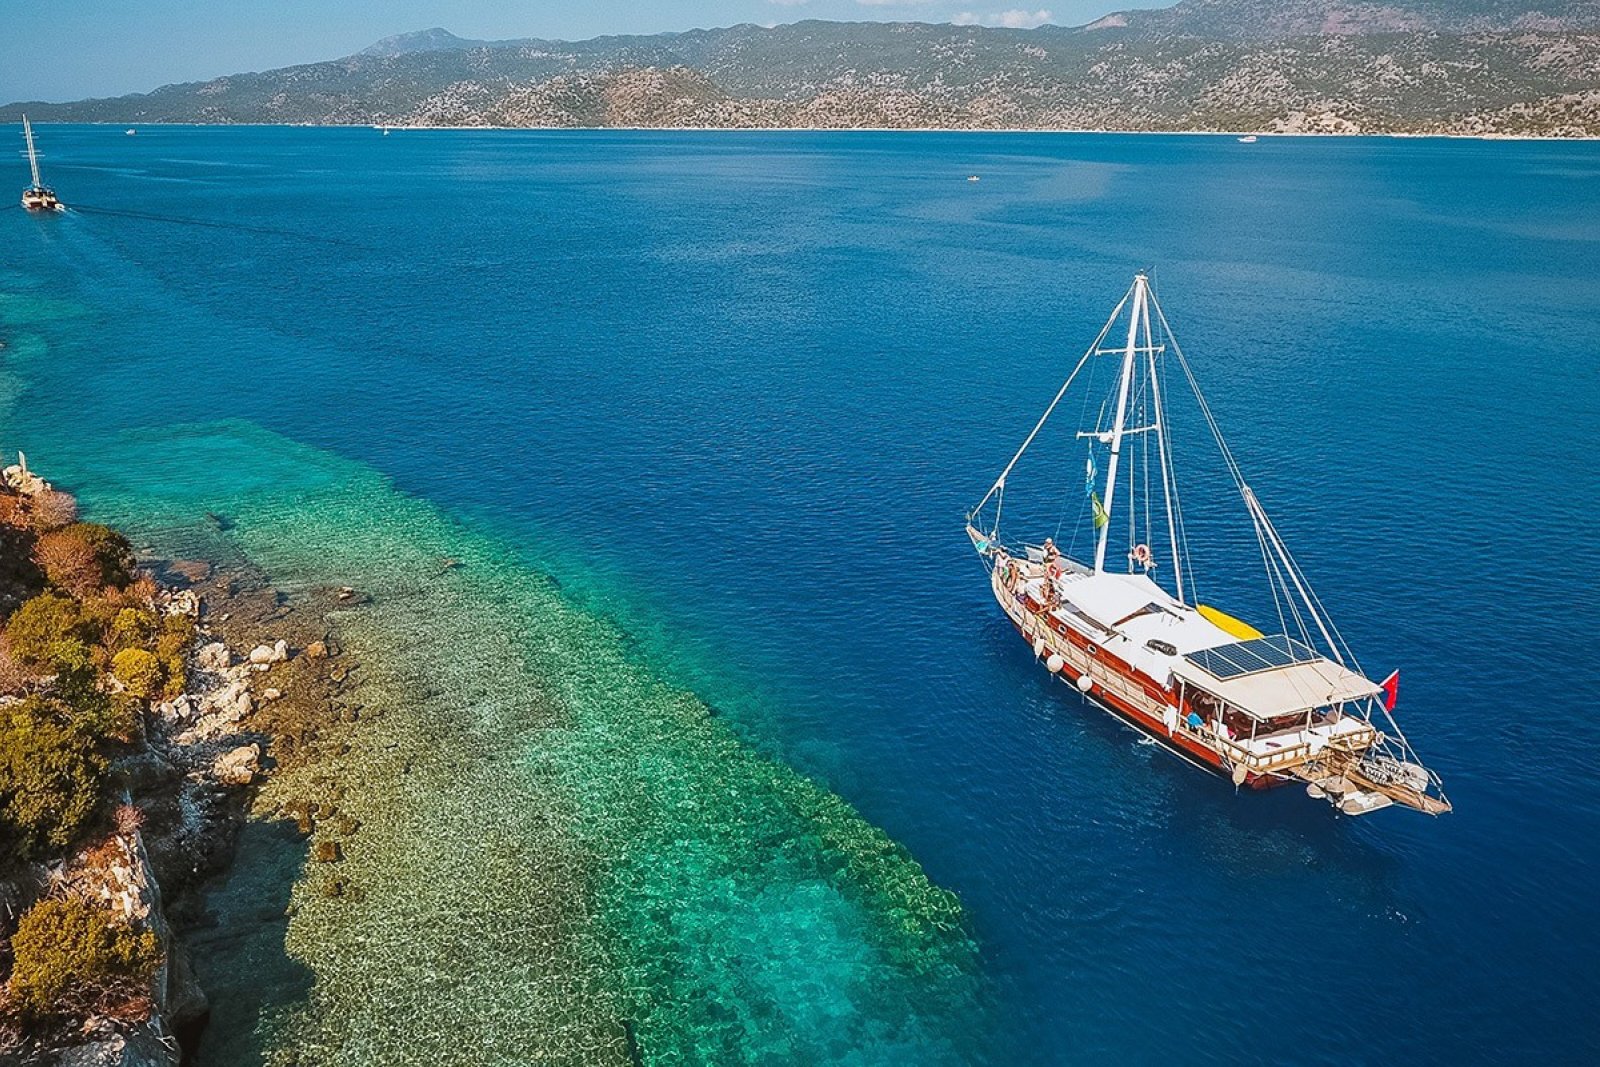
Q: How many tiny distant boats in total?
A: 4